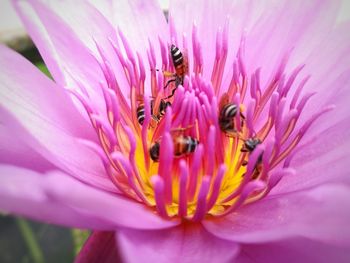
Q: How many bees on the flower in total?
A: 5